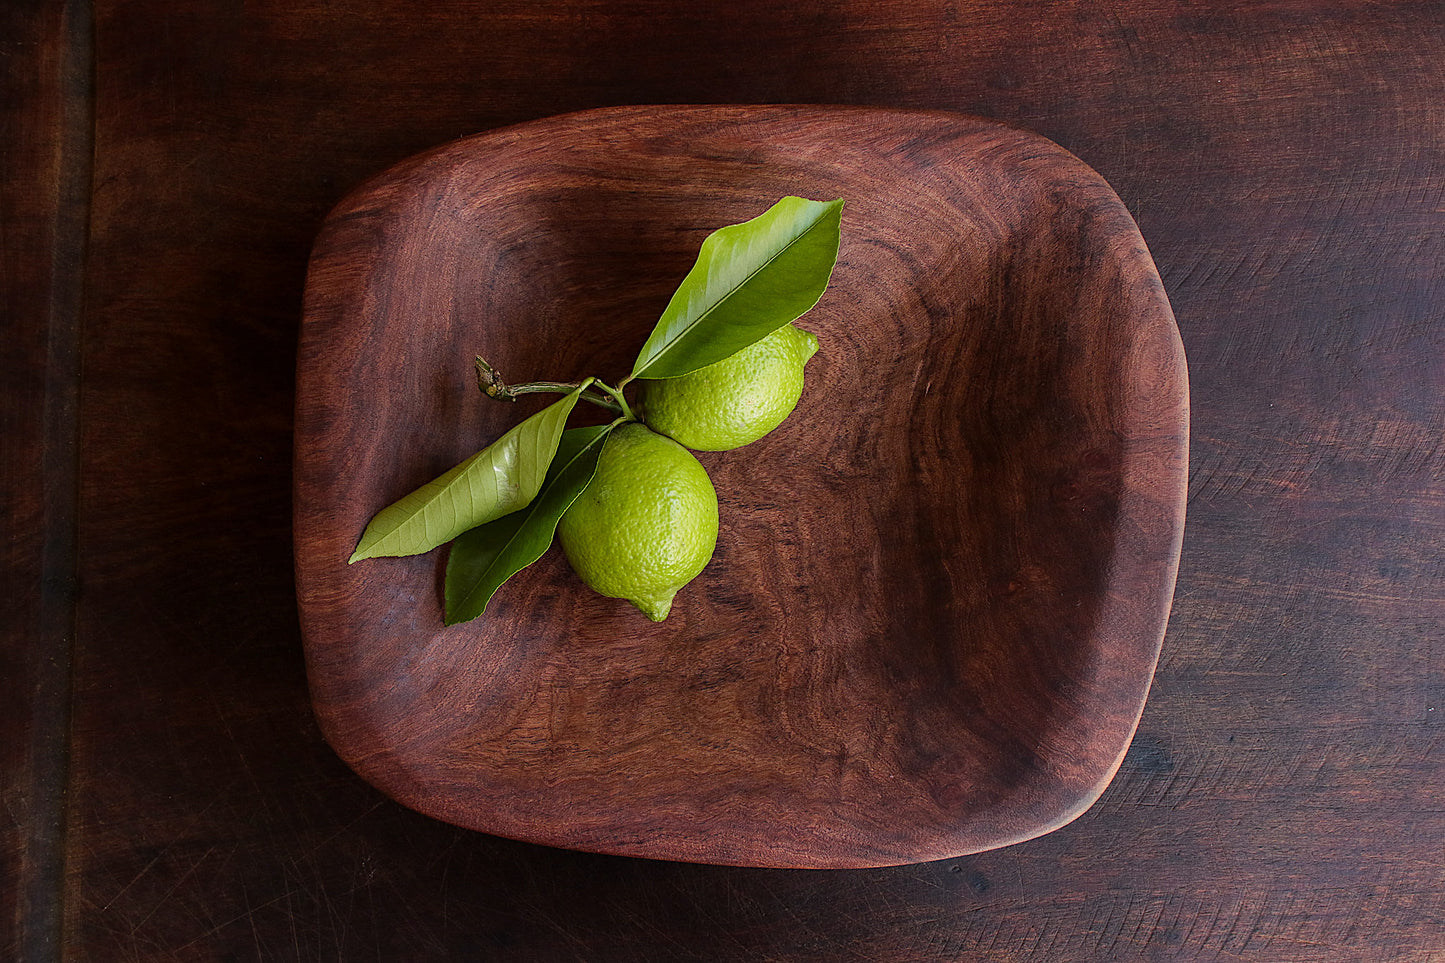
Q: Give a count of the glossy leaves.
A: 3